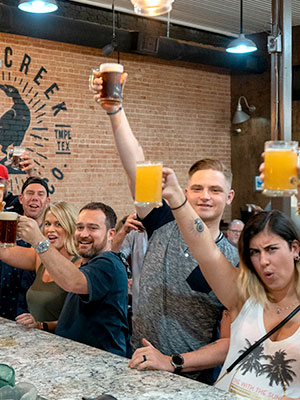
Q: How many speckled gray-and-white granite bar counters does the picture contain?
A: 1